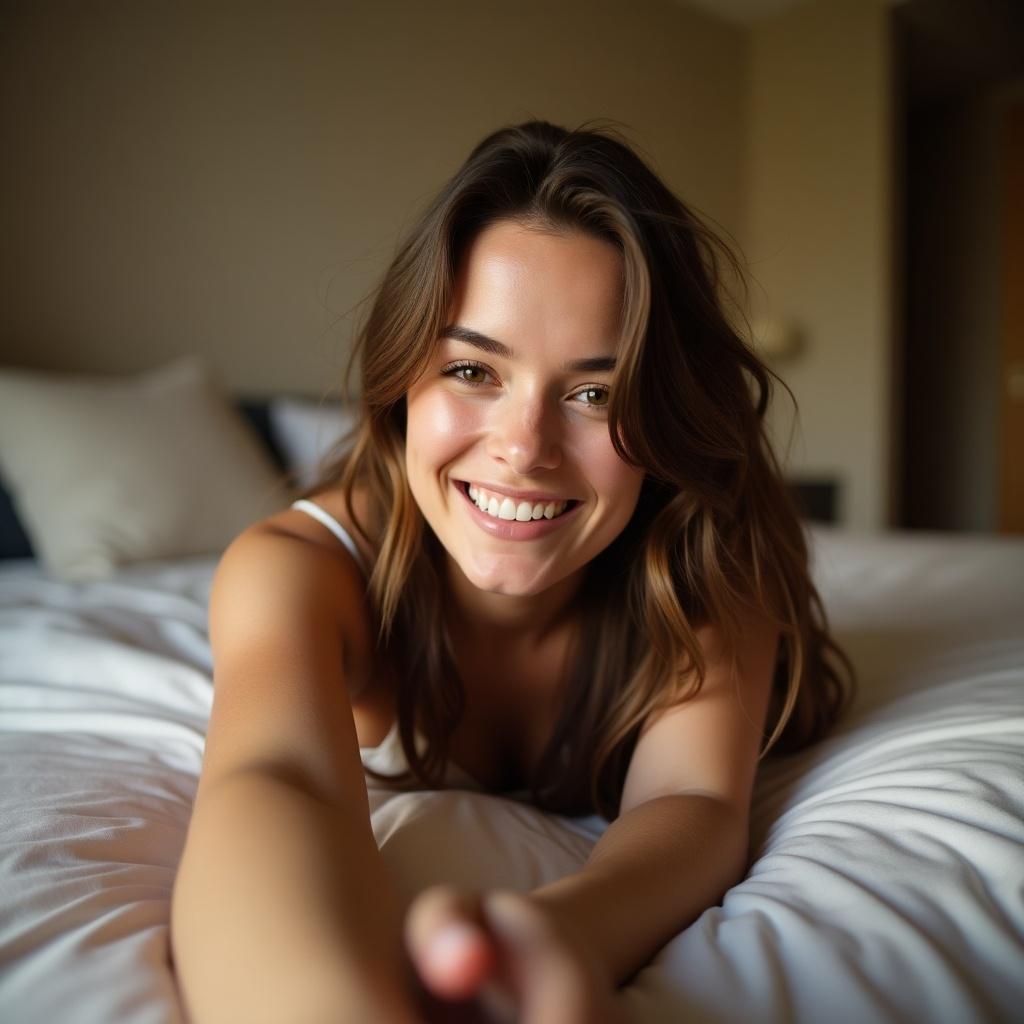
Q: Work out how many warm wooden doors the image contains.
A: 1